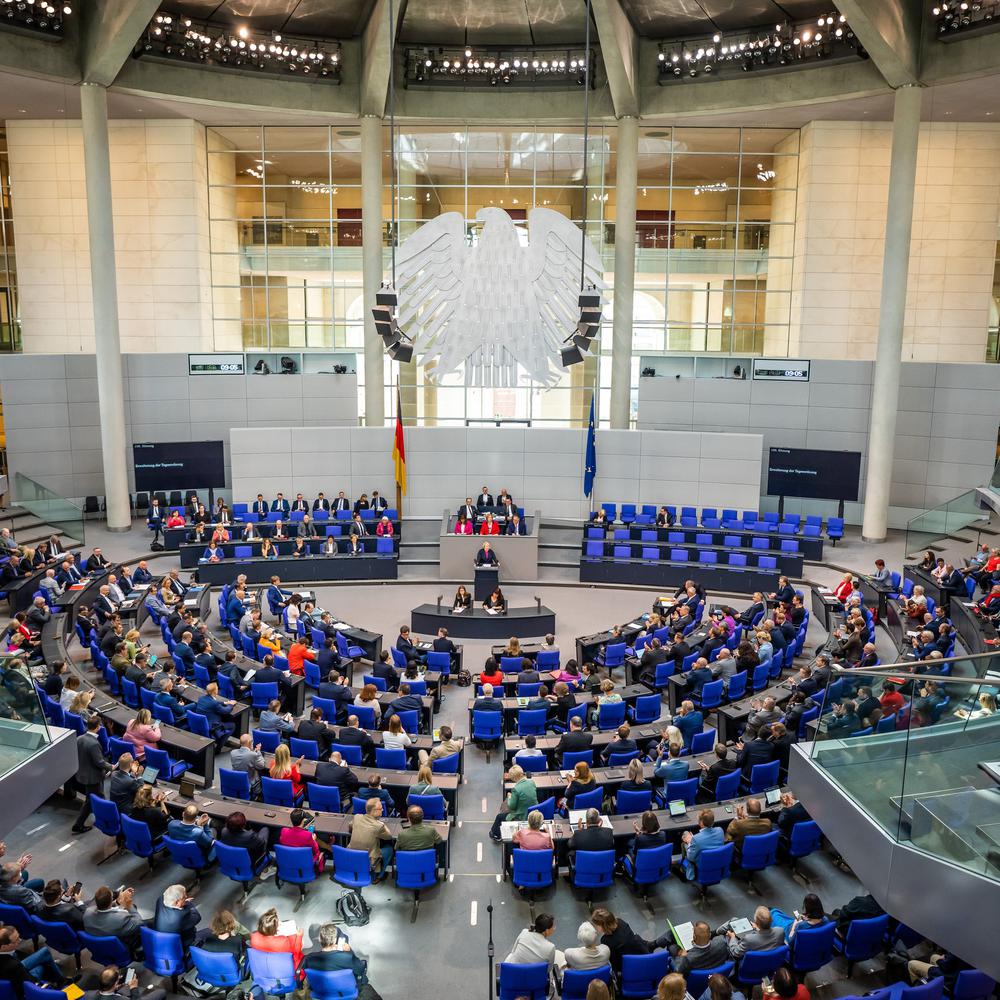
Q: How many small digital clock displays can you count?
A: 2